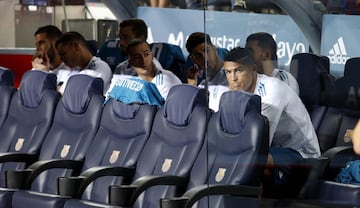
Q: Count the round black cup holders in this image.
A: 4